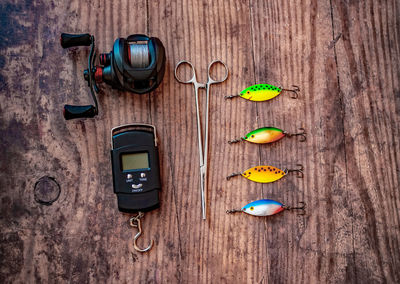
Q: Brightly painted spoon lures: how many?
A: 4